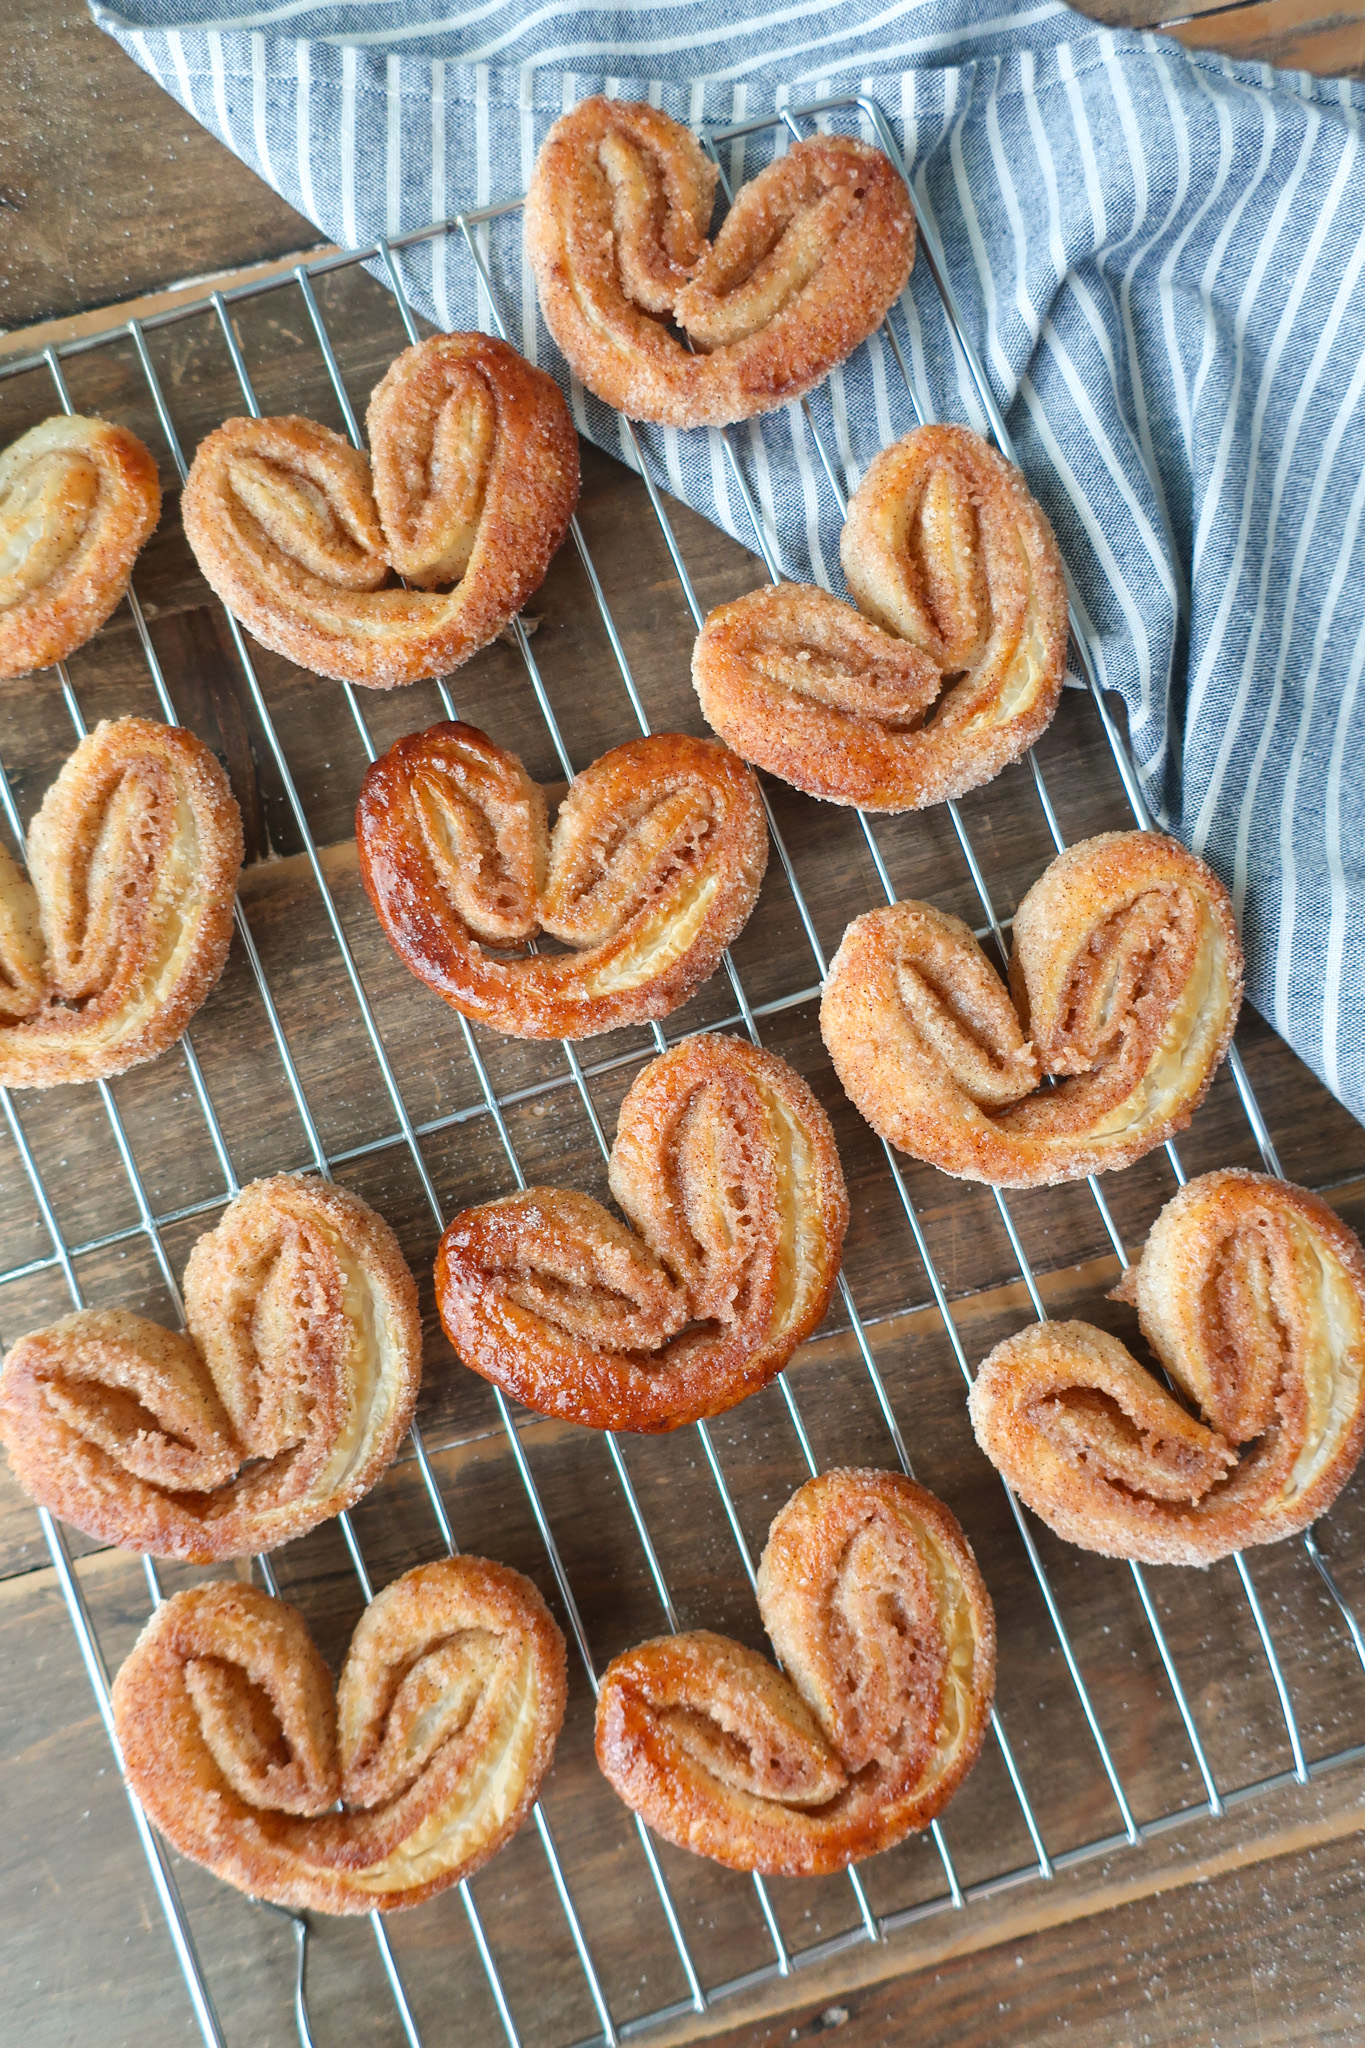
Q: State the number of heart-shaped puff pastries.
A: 12